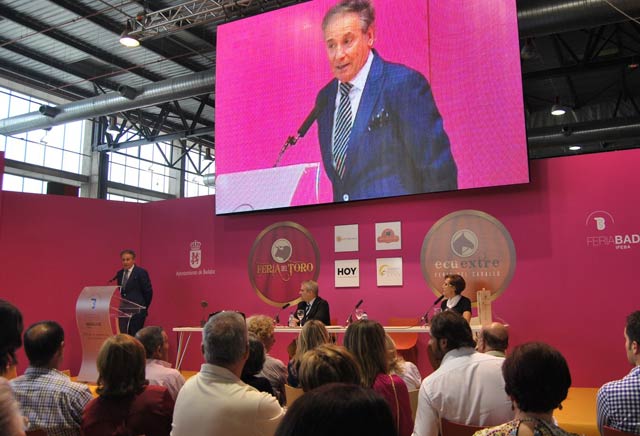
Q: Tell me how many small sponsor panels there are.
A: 4